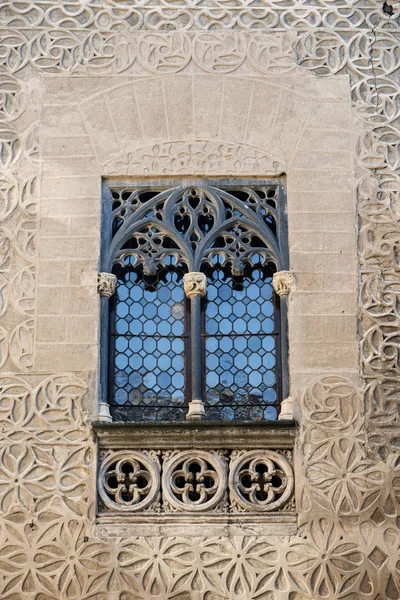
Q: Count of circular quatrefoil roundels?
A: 3